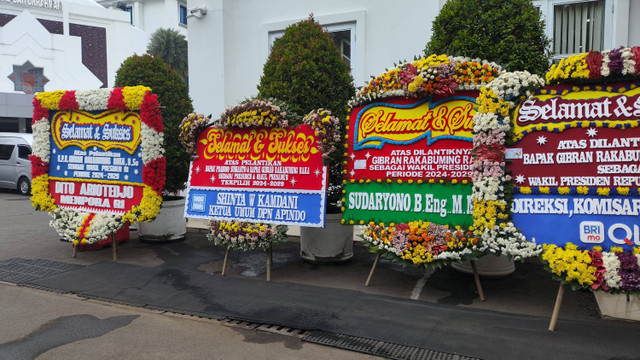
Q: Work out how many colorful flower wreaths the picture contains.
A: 4